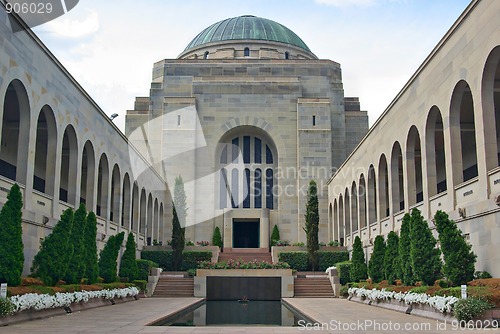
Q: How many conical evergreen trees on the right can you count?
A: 6